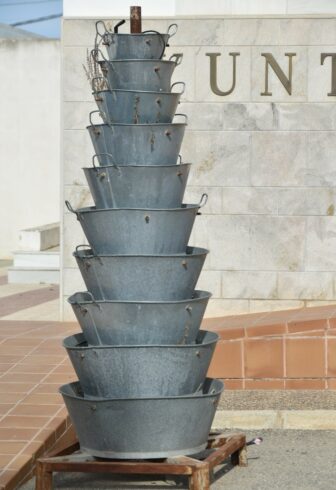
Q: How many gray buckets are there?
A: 10